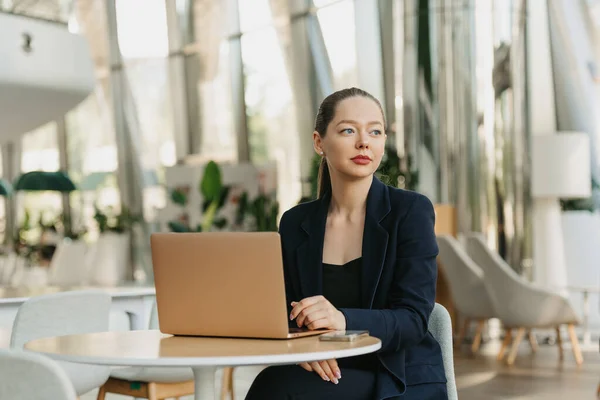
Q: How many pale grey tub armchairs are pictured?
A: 2